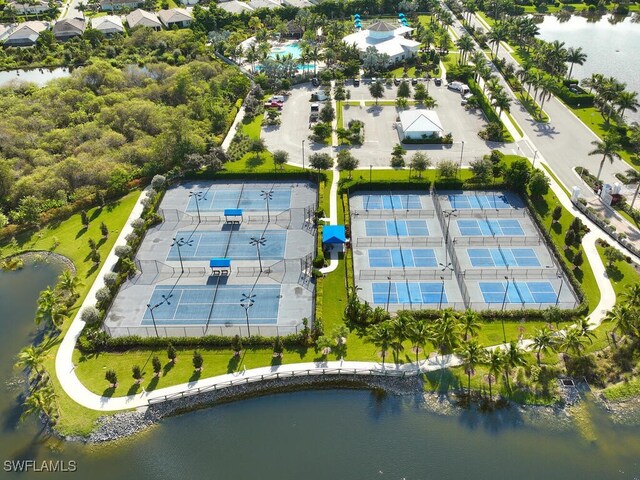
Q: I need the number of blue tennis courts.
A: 11